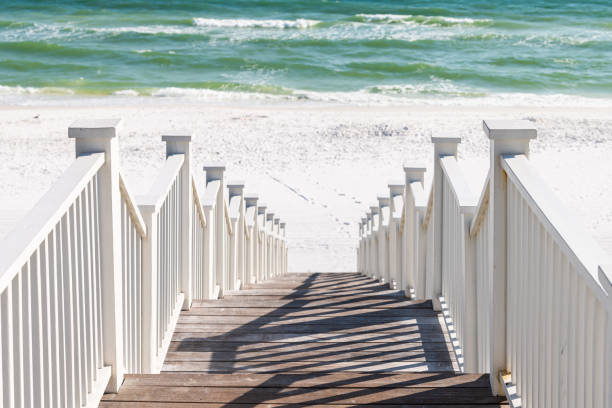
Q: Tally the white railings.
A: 2